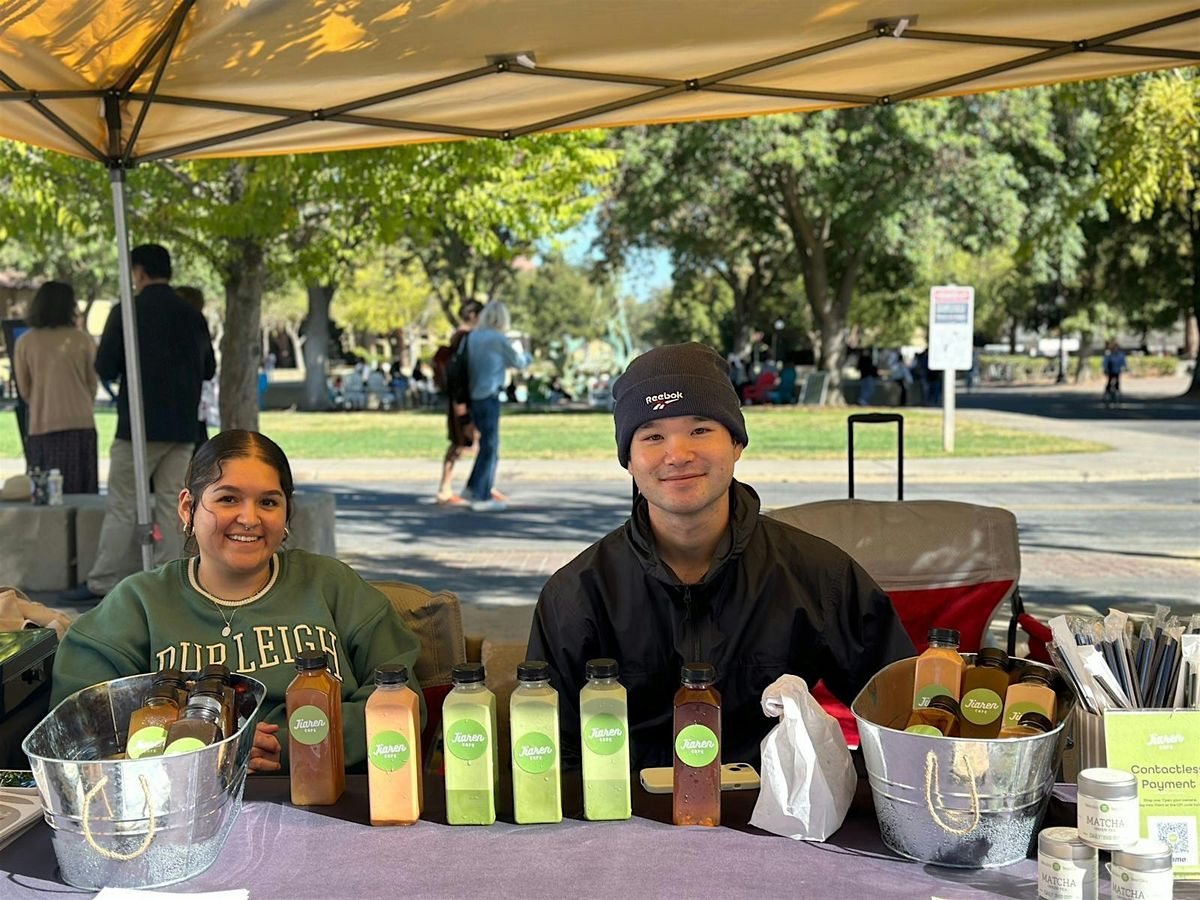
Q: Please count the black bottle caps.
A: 15